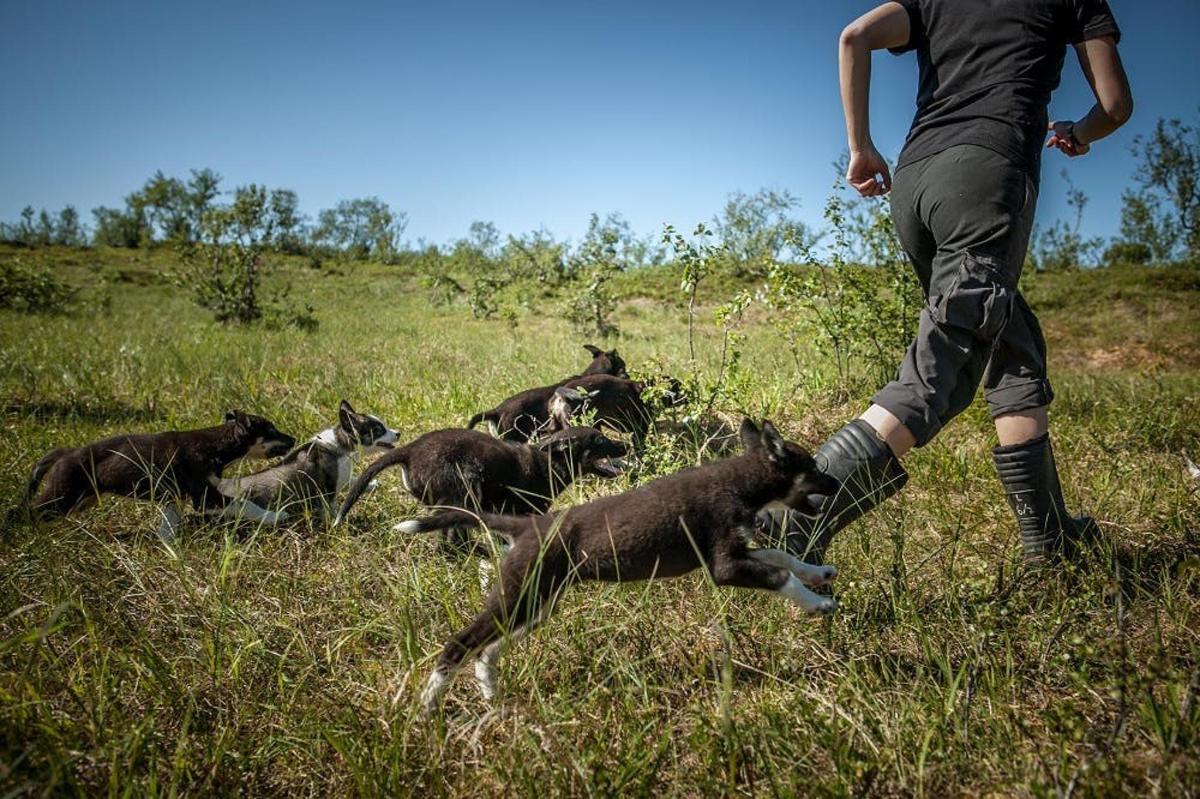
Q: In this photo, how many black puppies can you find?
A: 5